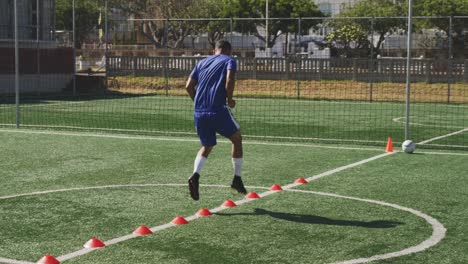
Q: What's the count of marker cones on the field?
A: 10